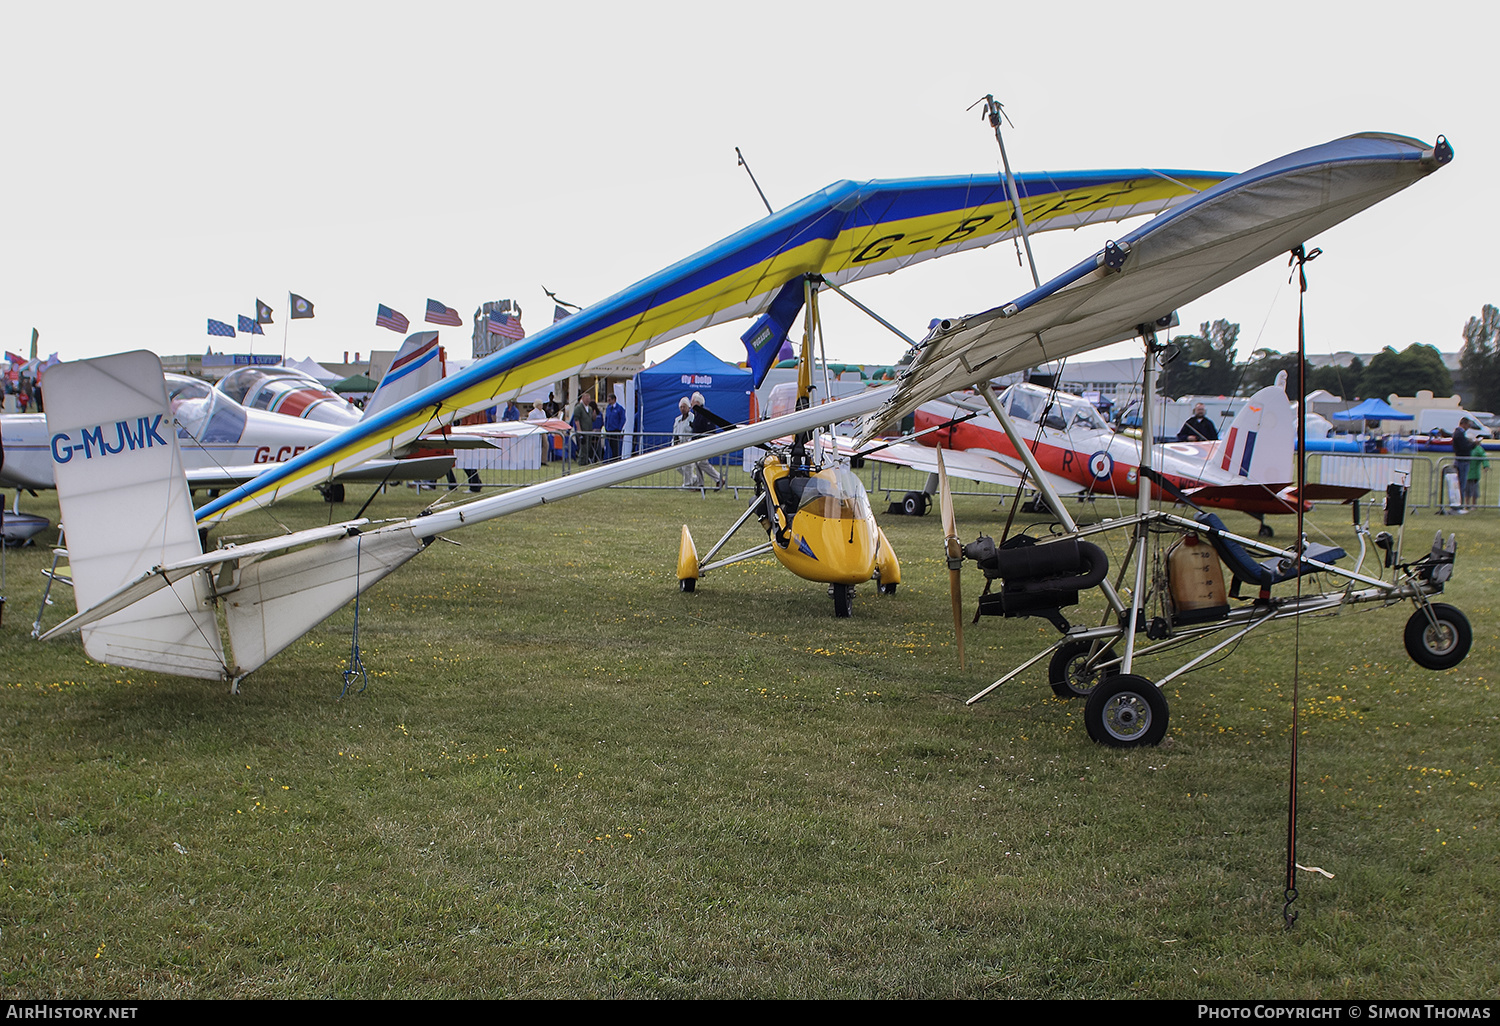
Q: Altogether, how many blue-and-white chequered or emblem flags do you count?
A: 4